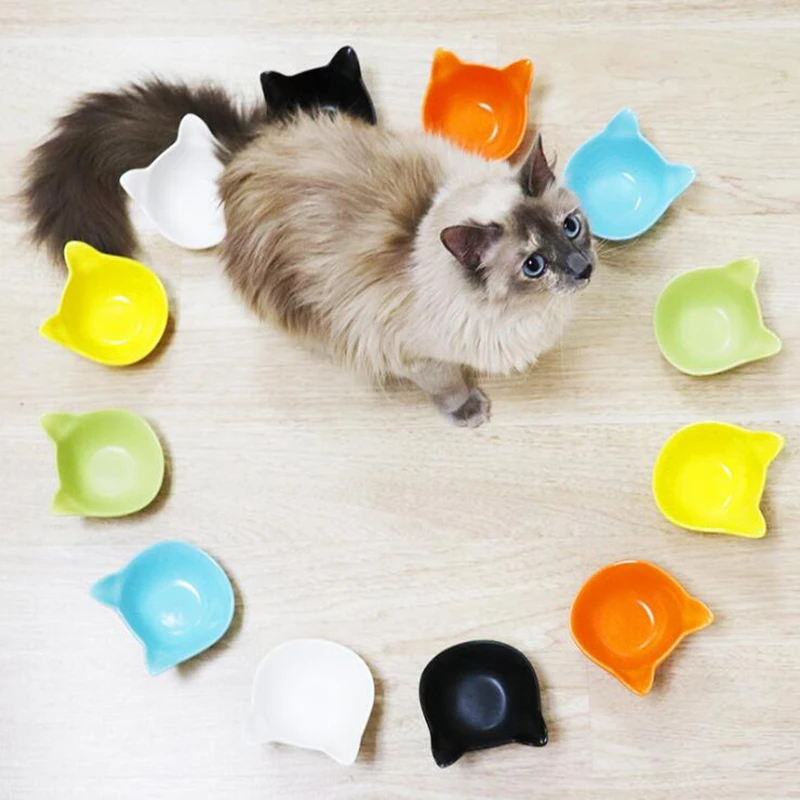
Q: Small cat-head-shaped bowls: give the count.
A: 12